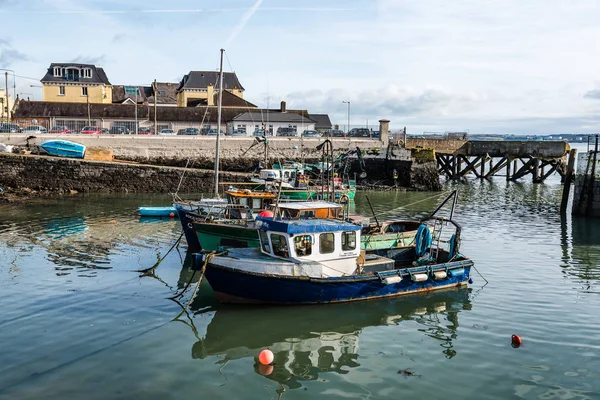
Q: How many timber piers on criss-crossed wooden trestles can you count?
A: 1